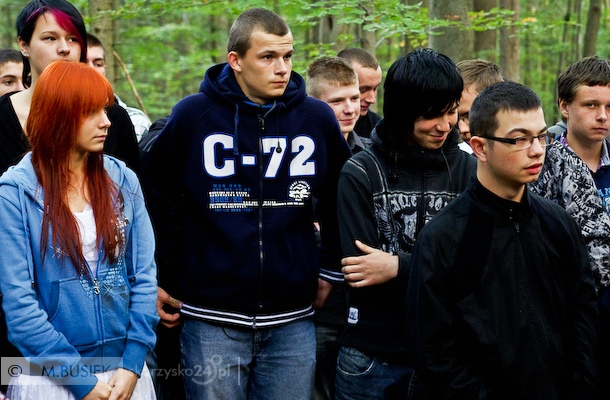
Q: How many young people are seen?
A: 11